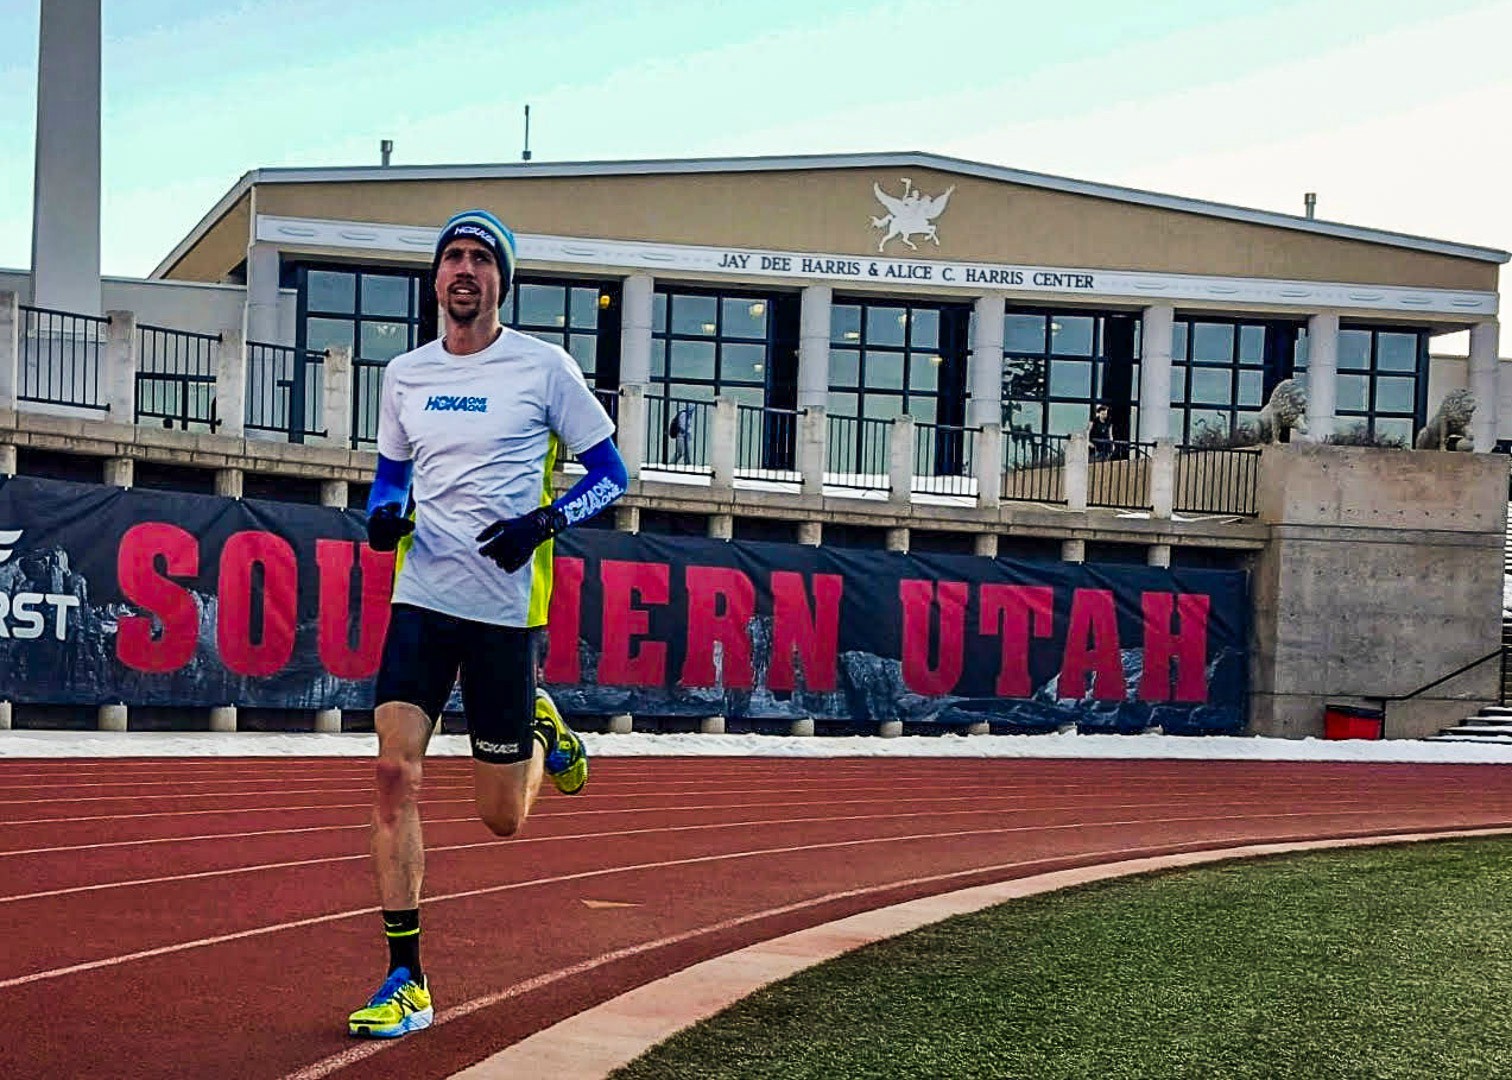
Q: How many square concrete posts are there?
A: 11